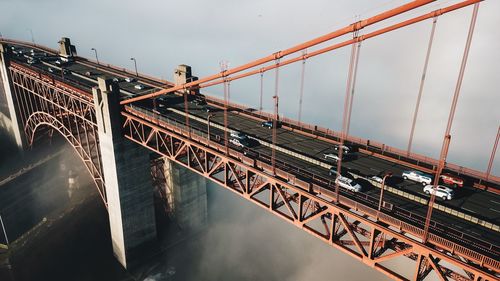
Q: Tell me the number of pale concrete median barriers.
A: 1